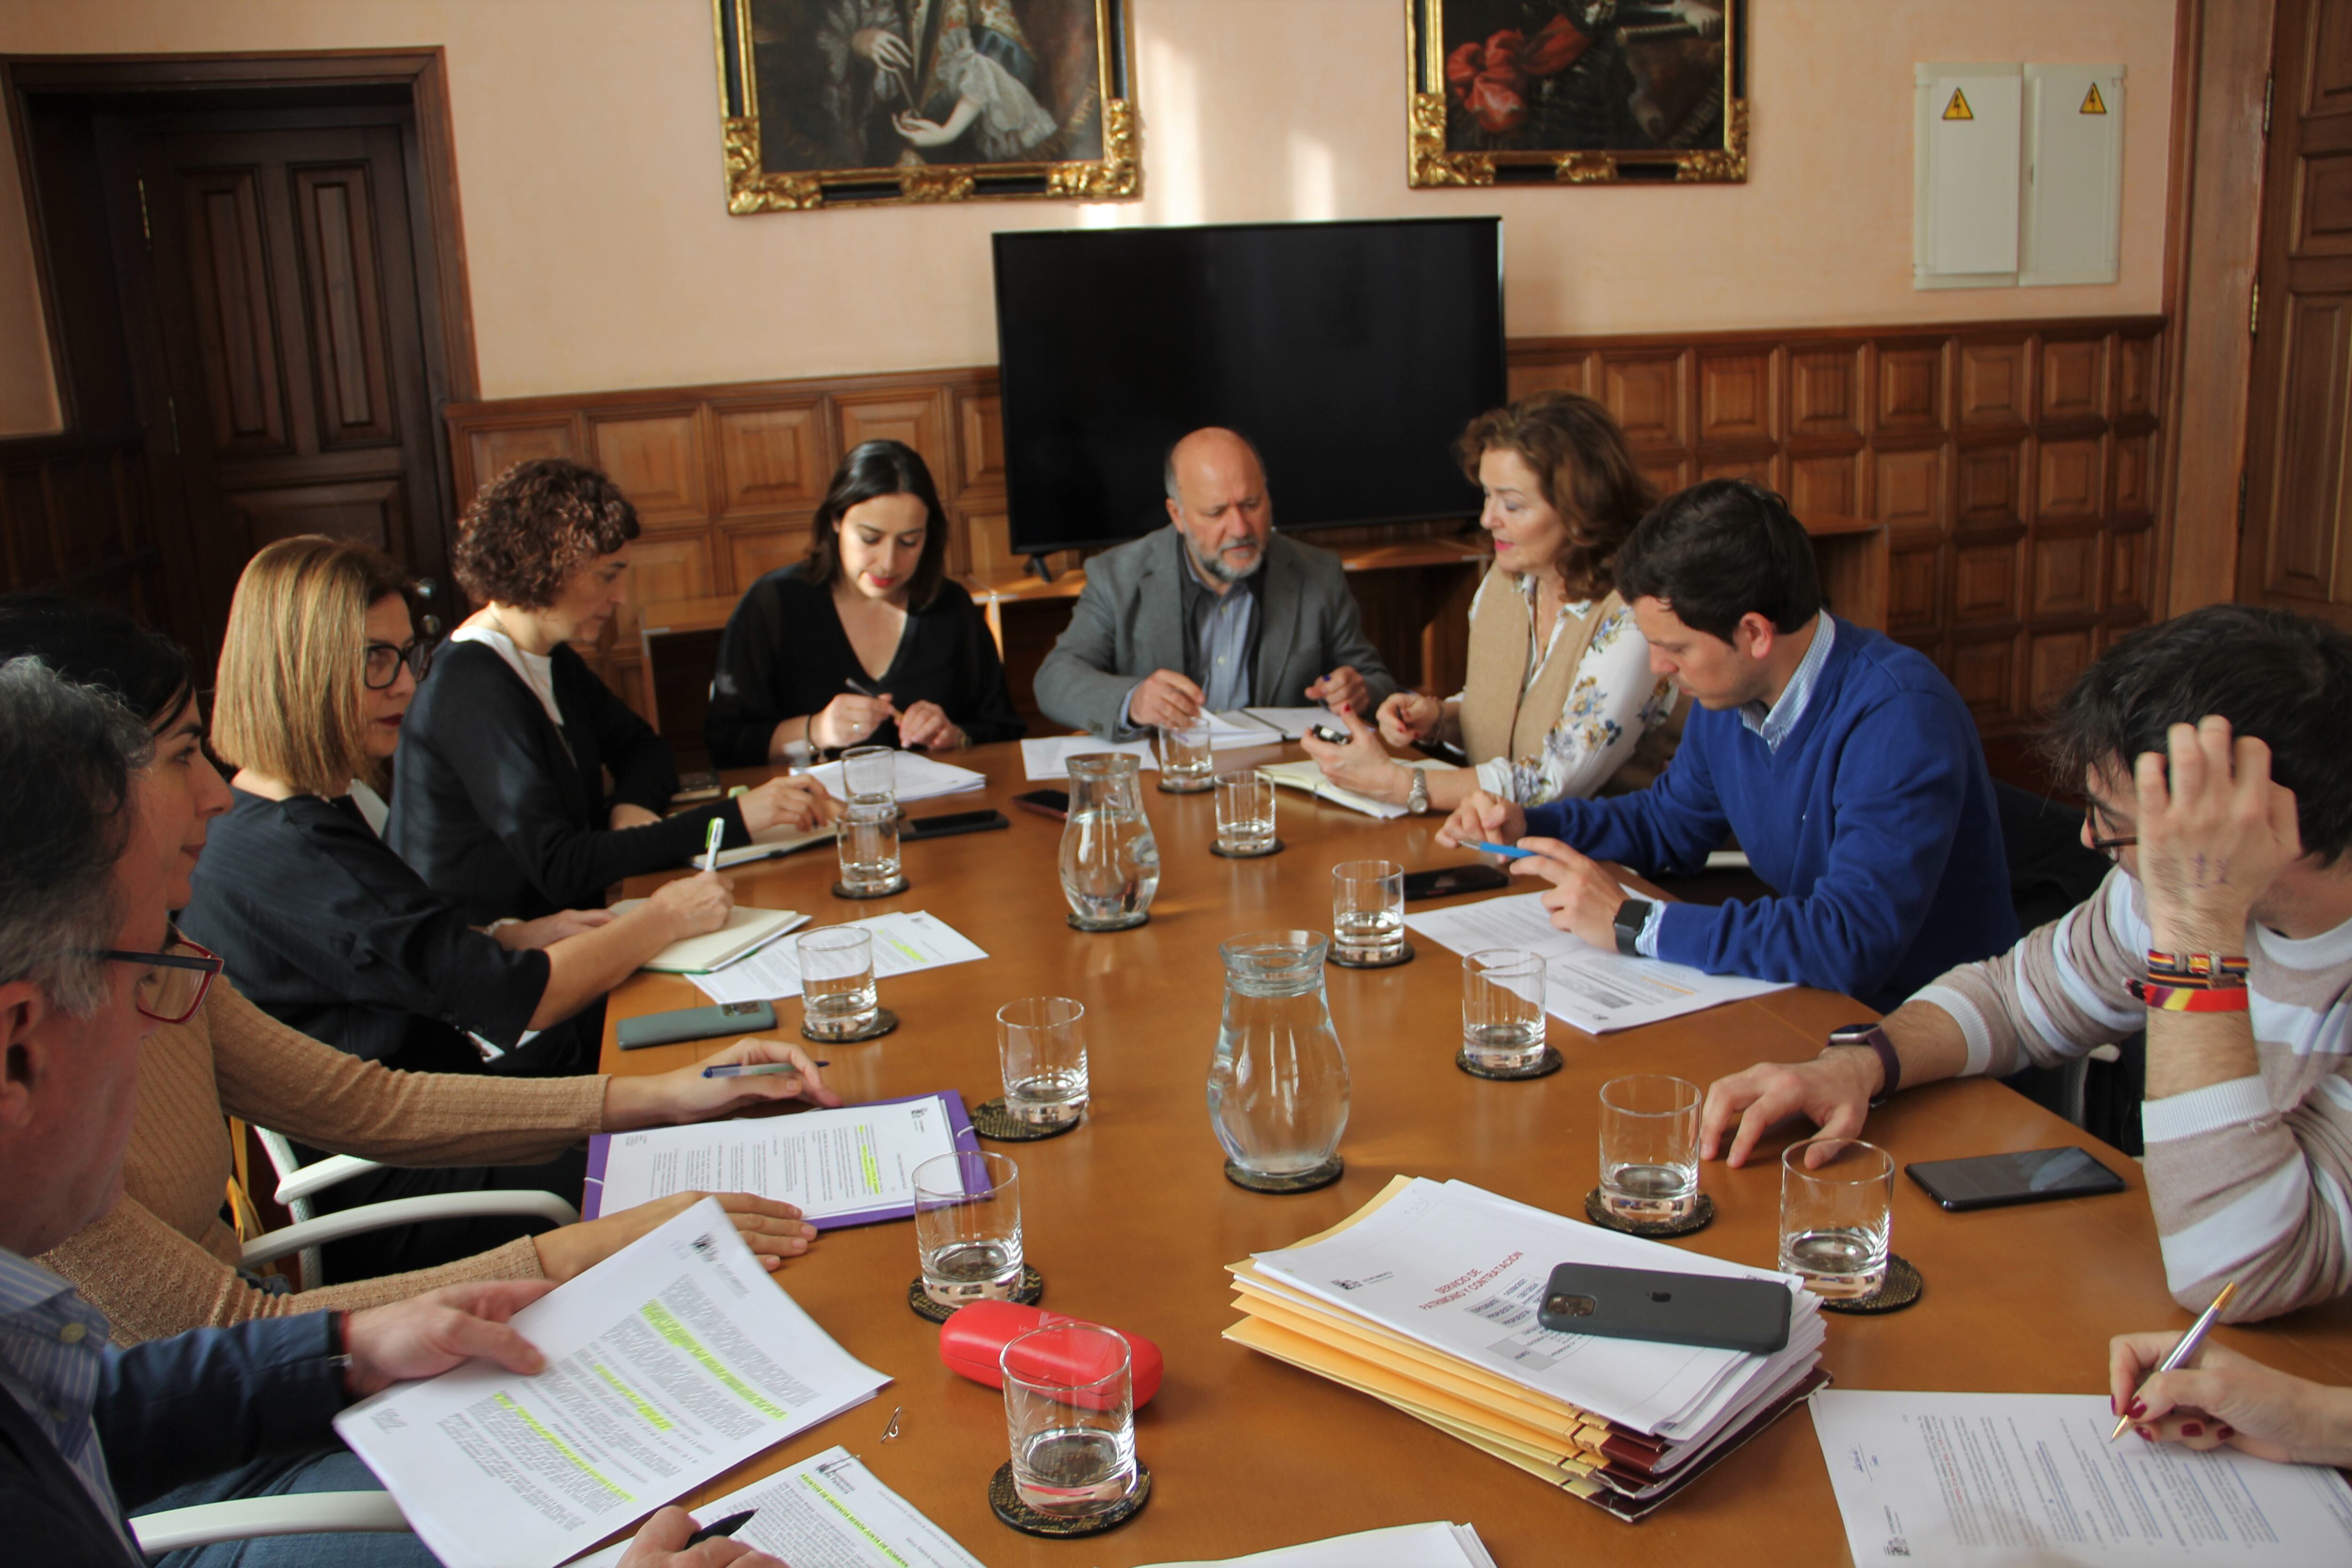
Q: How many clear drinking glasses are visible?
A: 12